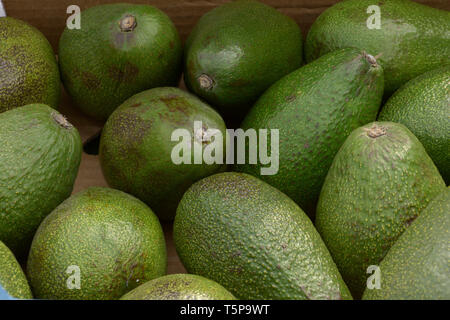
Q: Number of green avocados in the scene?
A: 14